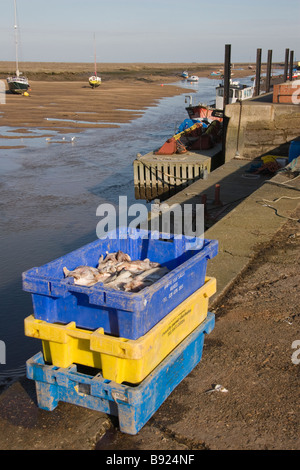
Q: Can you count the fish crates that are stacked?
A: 3